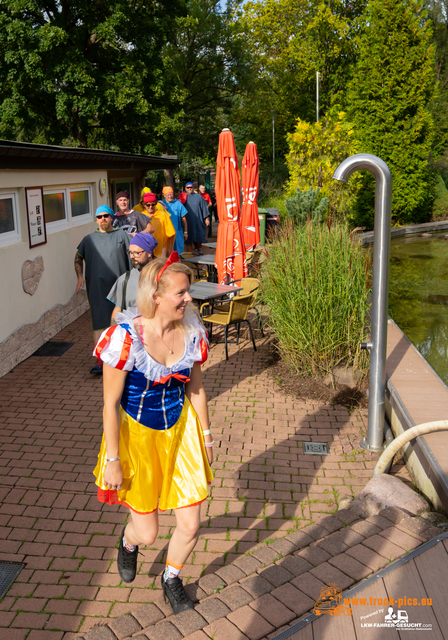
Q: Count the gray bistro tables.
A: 3